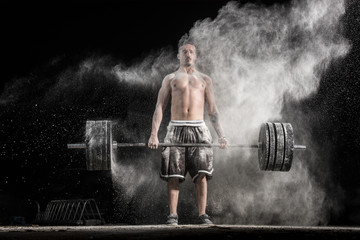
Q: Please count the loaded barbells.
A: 1